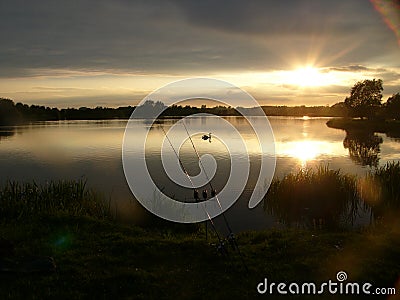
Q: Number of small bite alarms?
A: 3